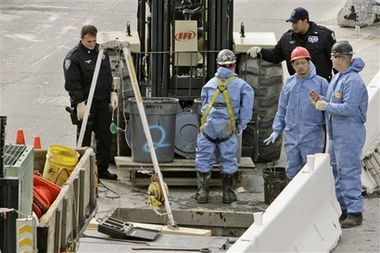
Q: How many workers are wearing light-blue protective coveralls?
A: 3